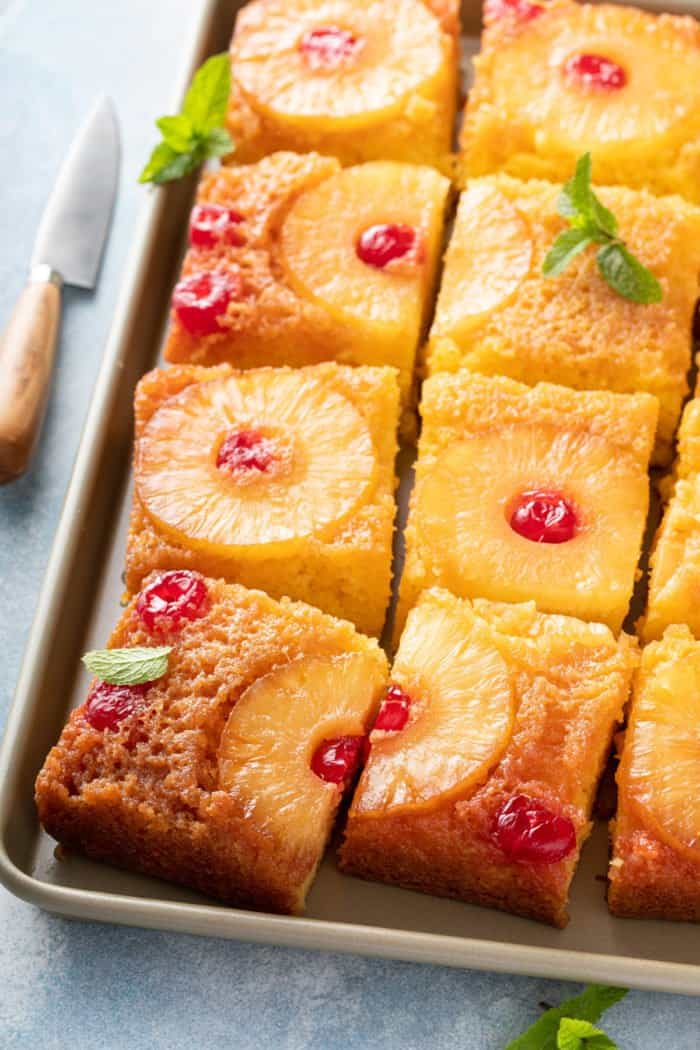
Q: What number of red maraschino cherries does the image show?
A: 13